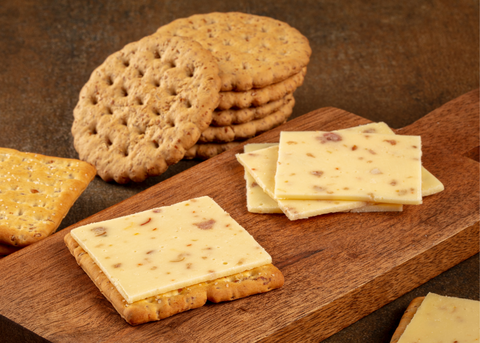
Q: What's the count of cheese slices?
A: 5